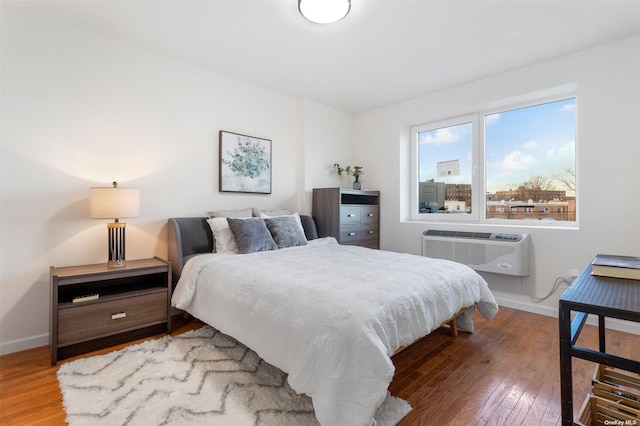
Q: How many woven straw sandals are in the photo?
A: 0